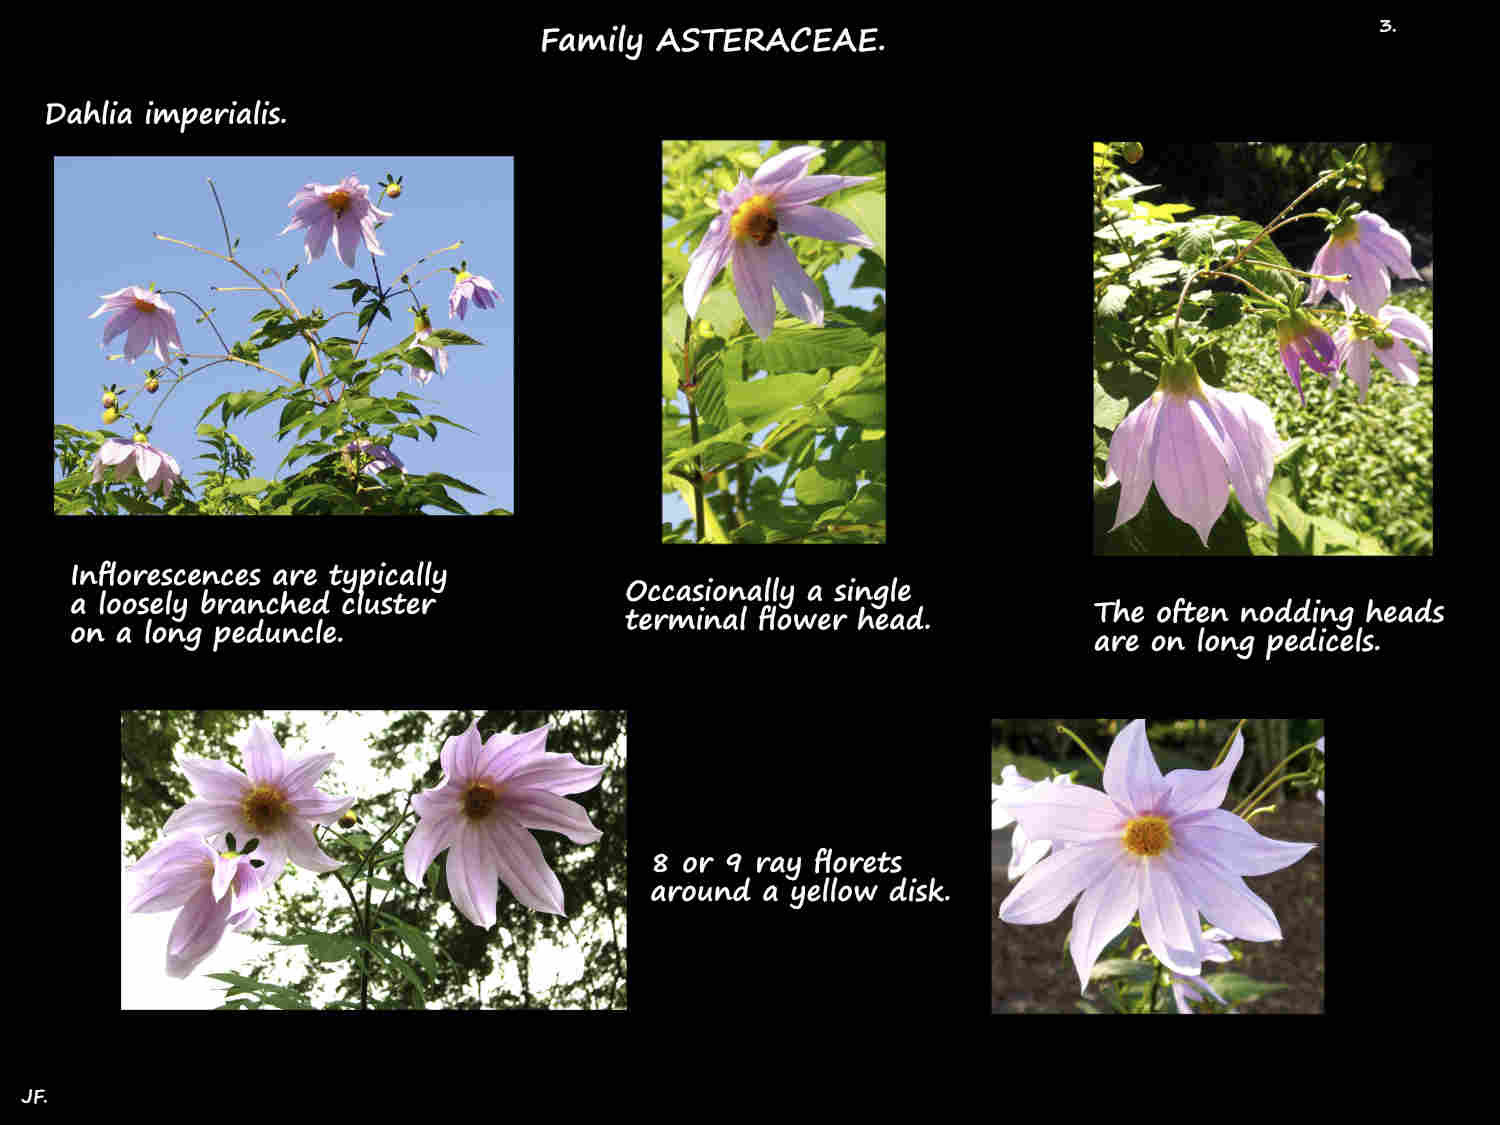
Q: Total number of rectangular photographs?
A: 5